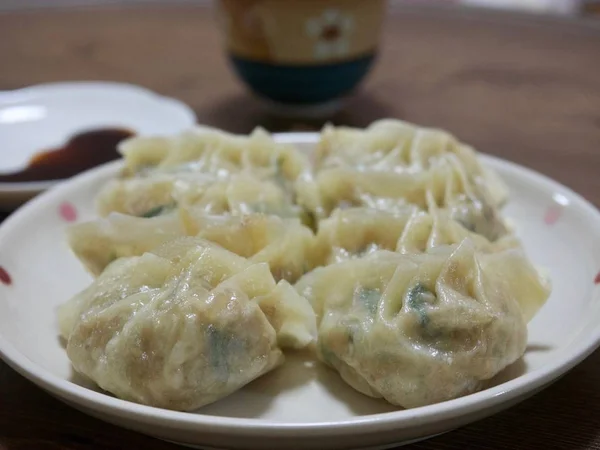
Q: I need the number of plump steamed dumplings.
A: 8